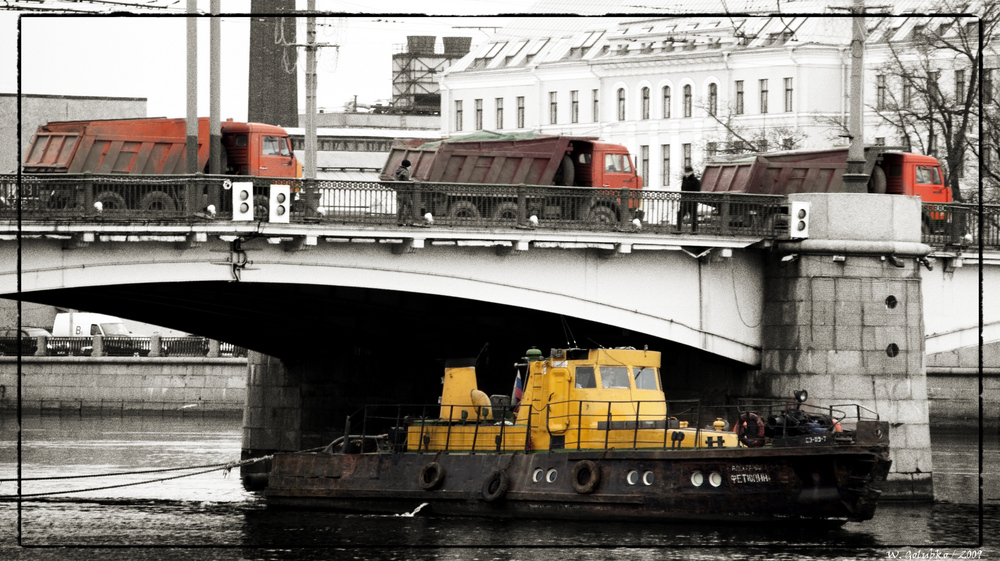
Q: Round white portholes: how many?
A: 6